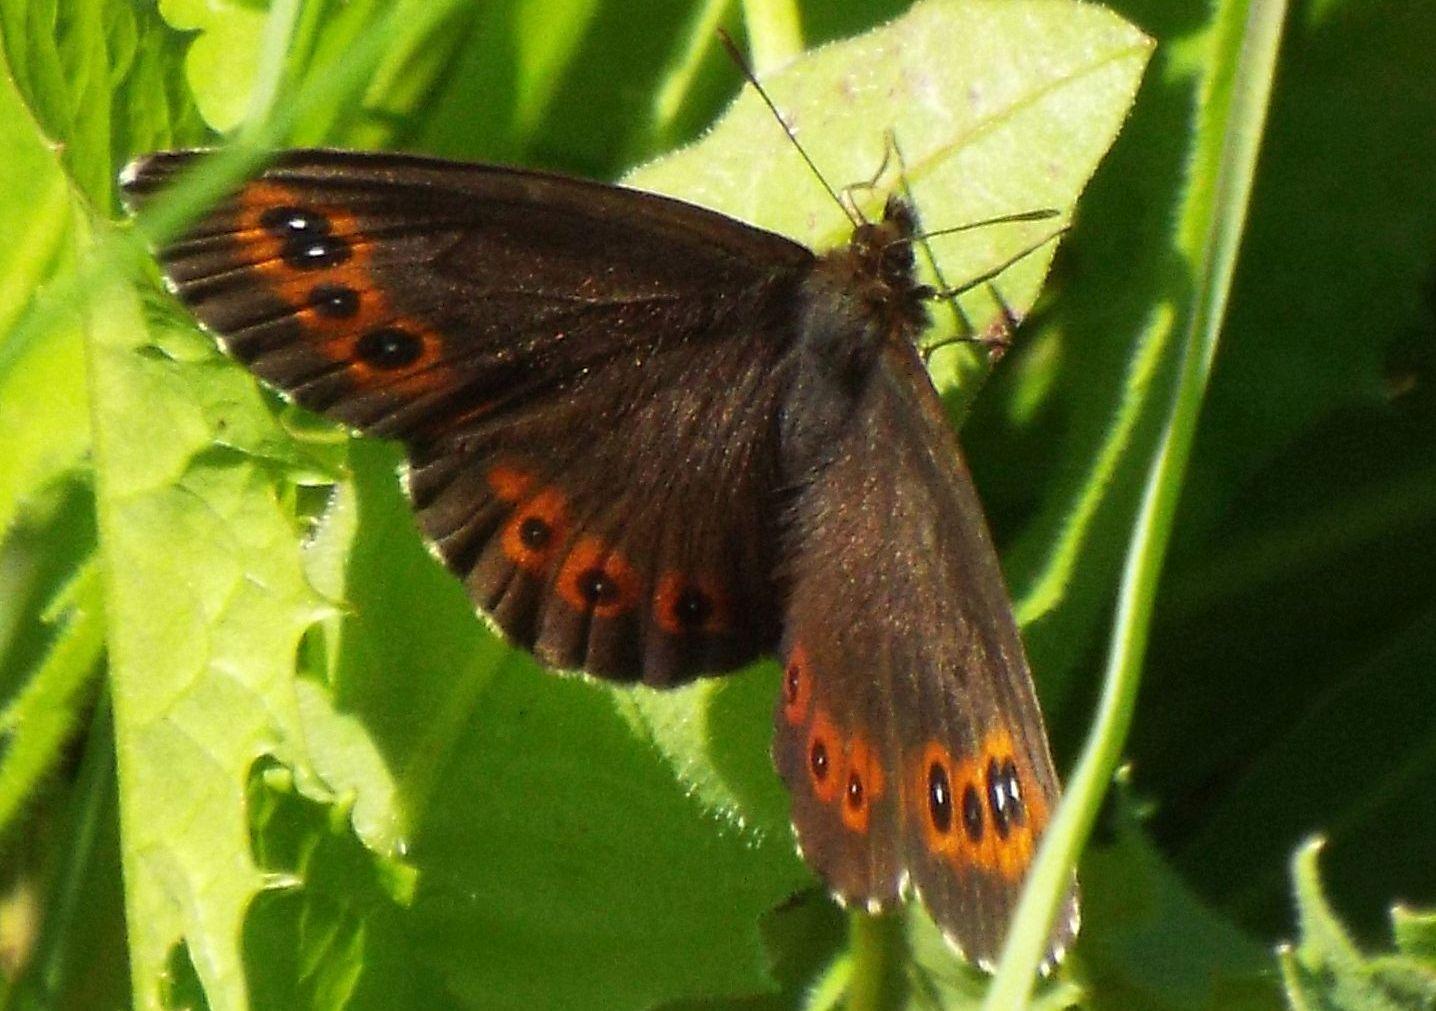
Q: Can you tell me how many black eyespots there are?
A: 14